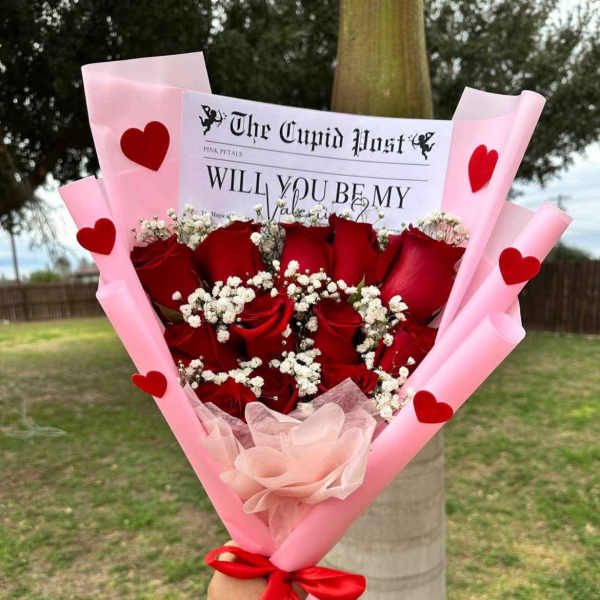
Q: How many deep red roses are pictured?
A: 12